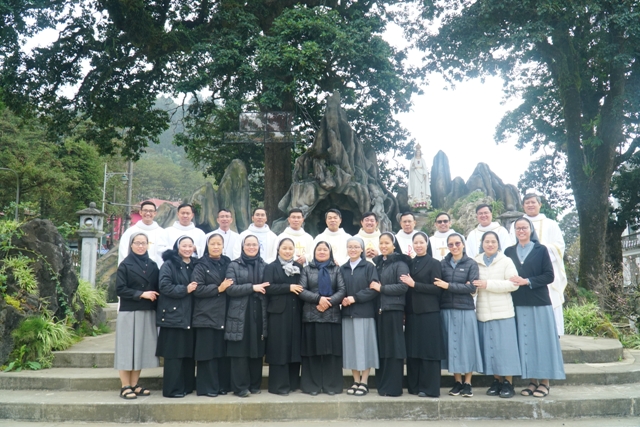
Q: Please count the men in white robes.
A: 11